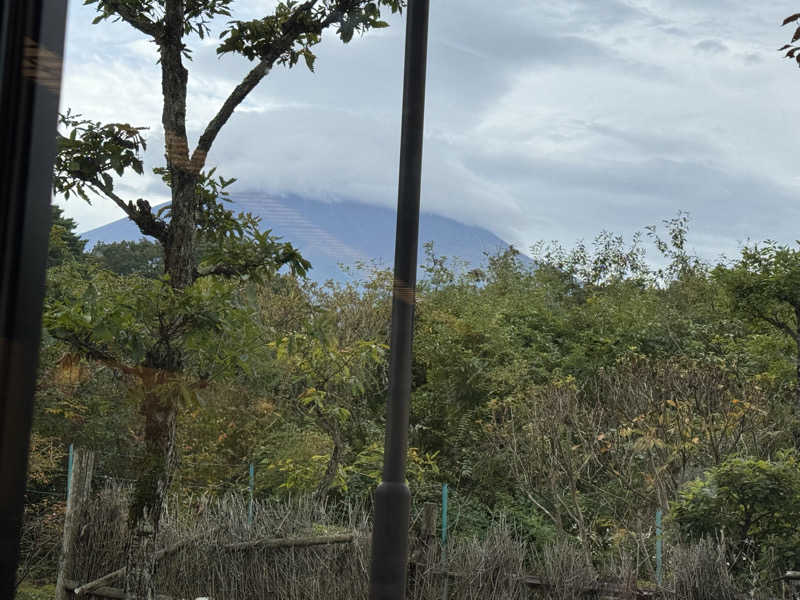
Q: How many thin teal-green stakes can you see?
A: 4